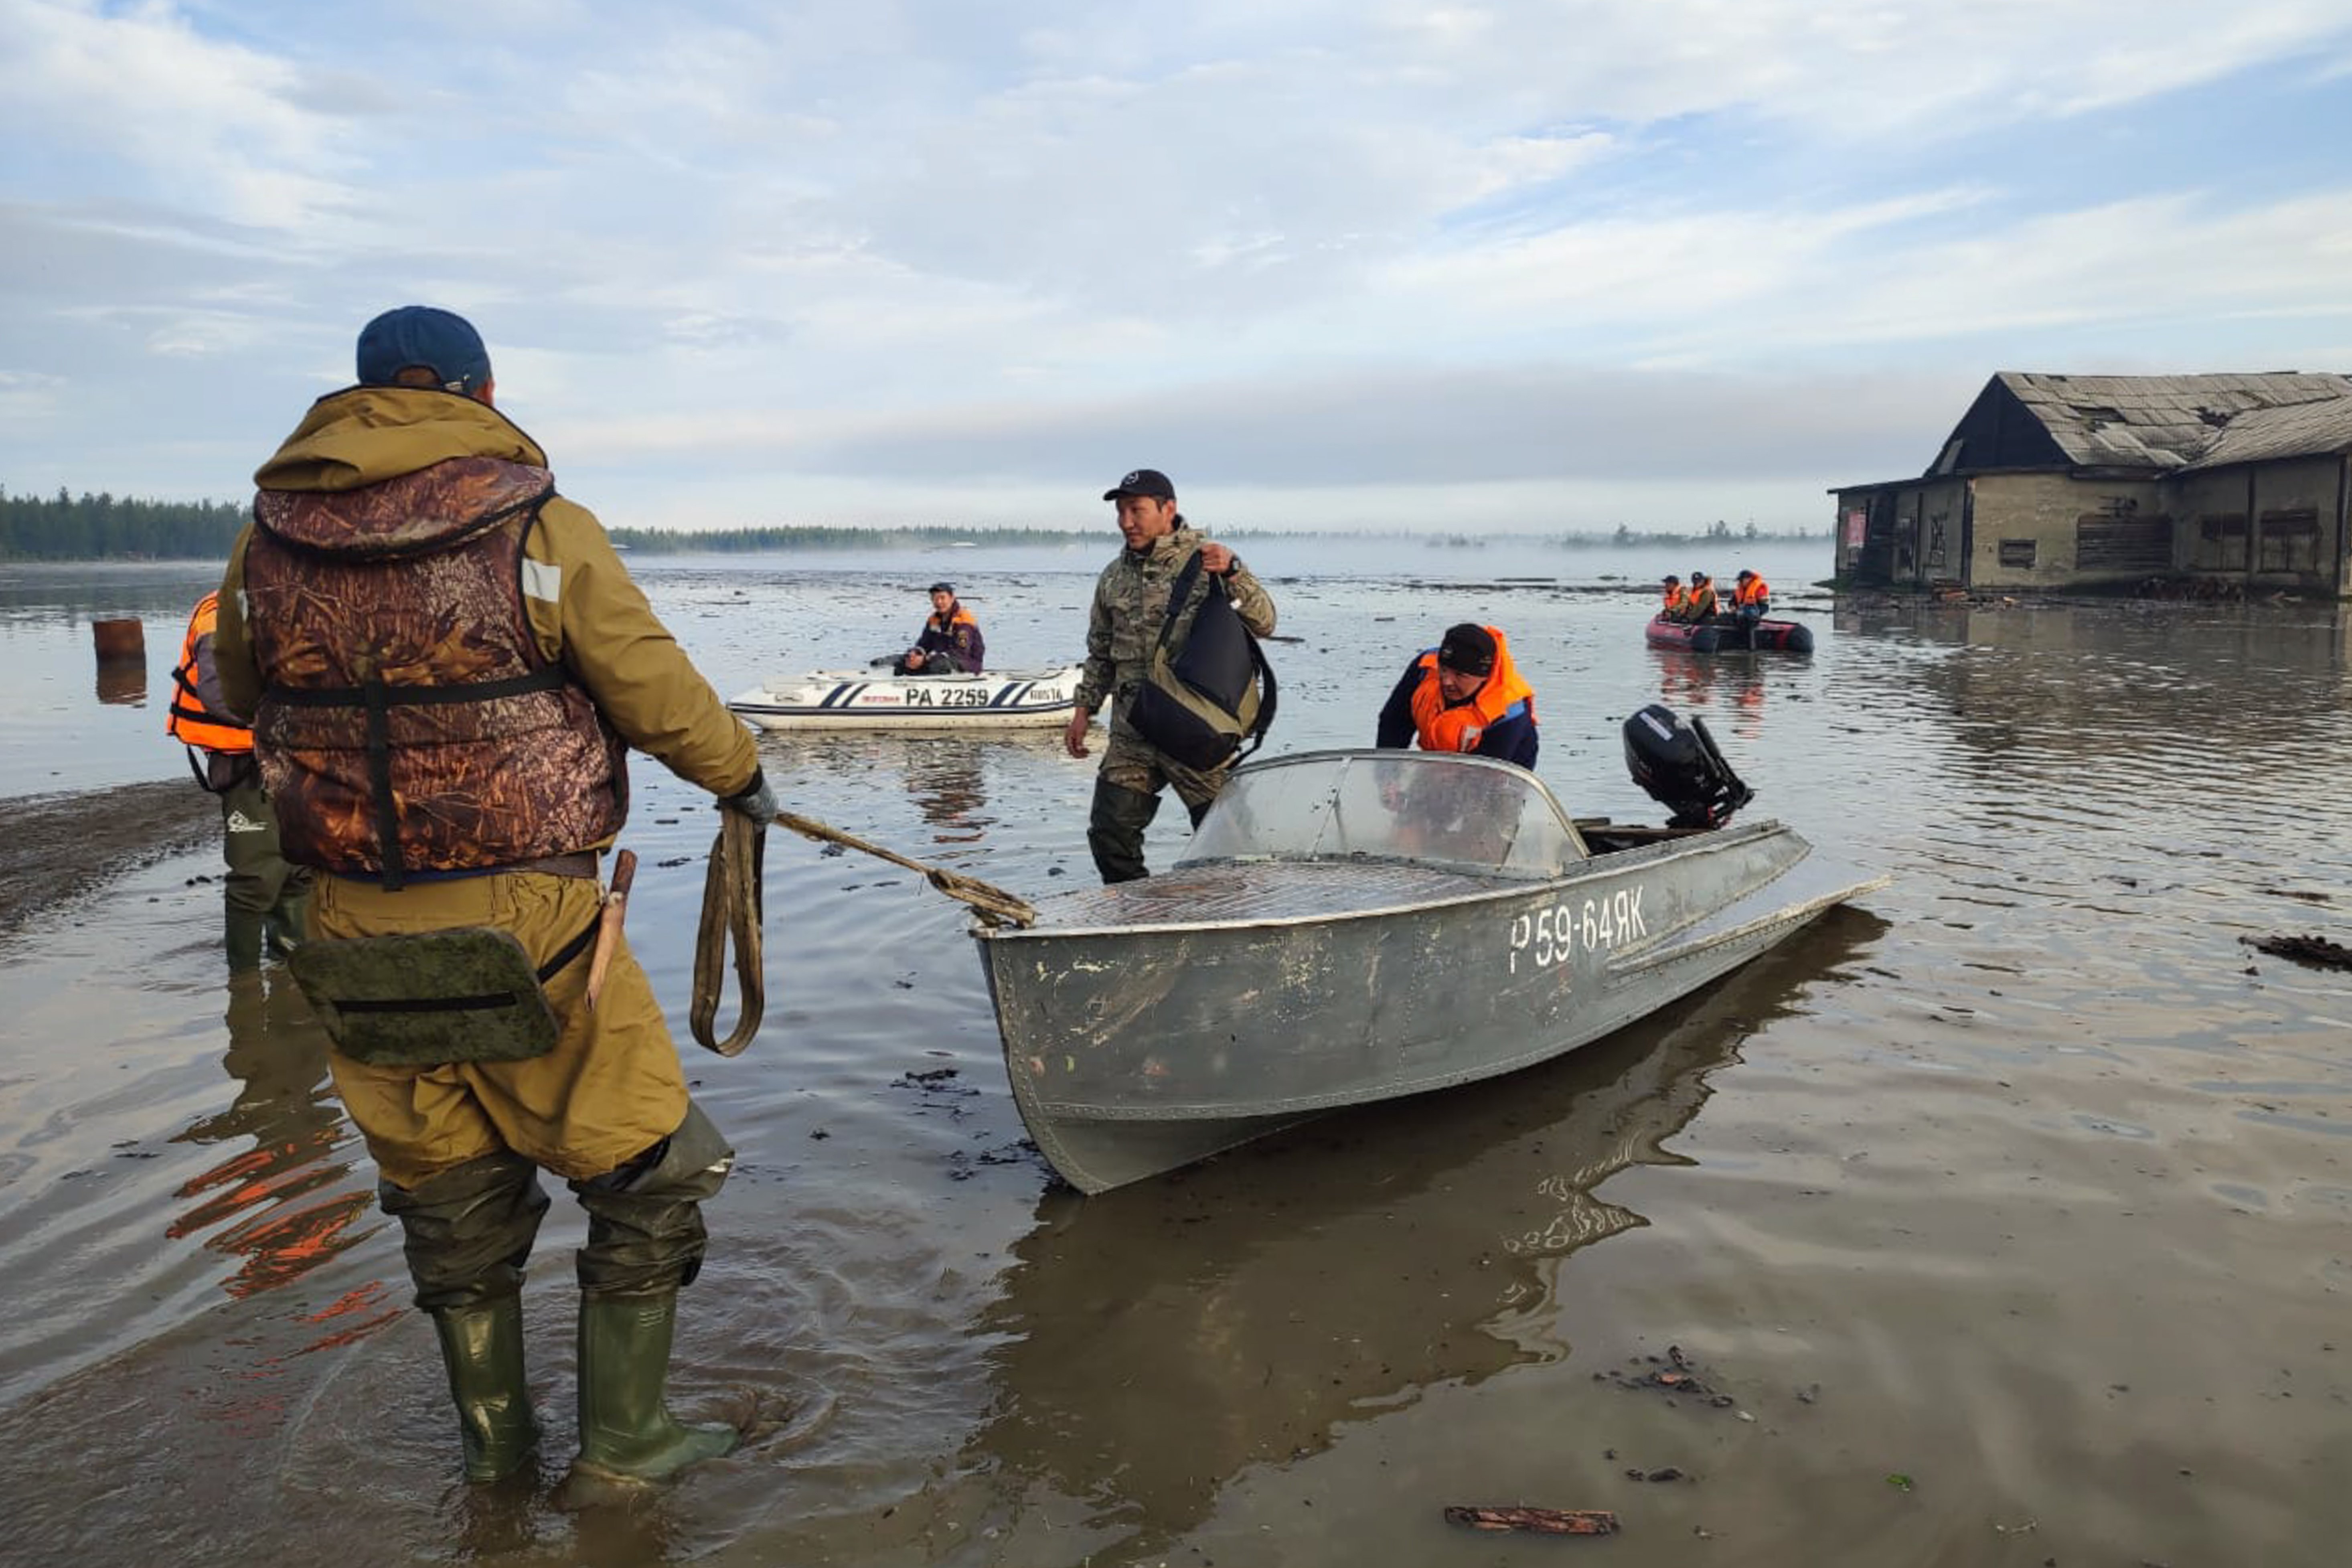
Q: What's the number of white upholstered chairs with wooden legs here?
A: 0